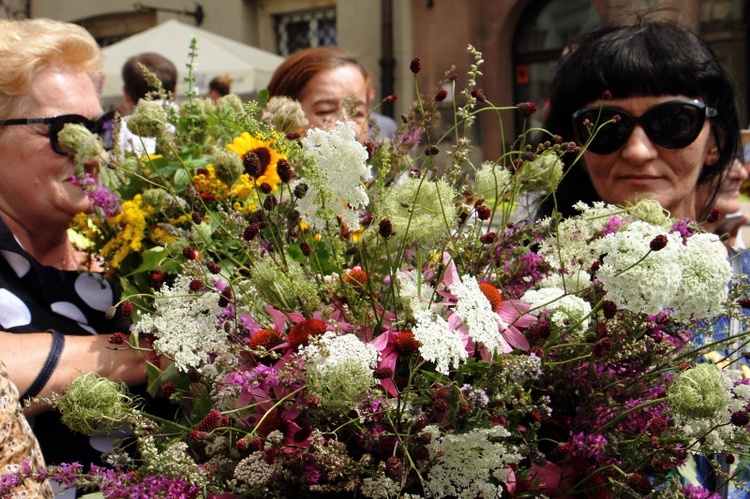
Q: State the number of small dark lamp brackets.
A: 1